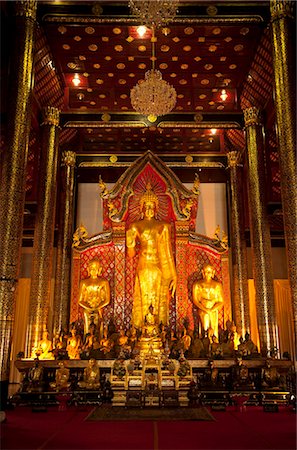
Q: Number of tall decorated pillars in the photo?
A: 6